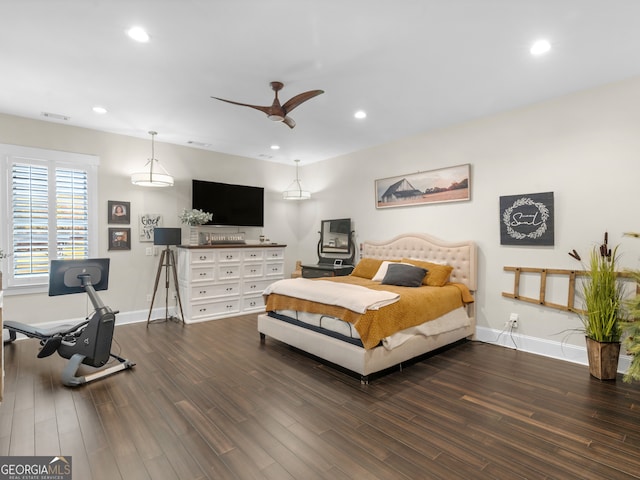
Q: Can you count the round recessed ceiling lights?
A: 5